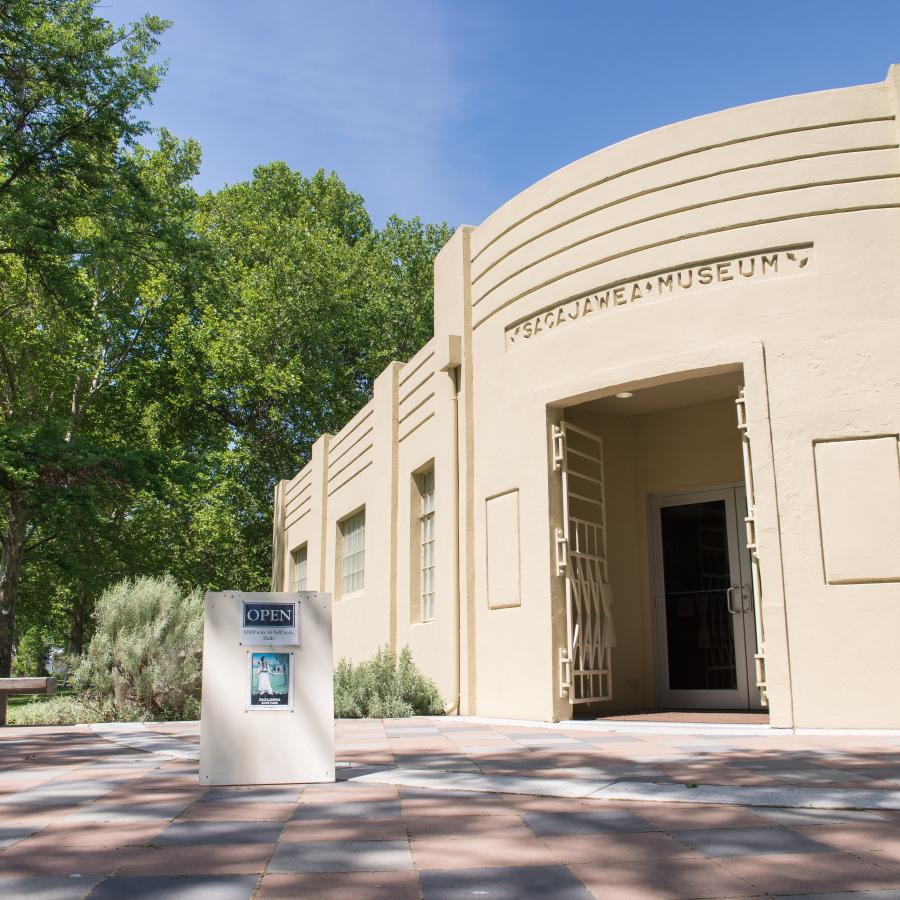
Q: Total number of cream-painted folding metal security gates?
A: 2